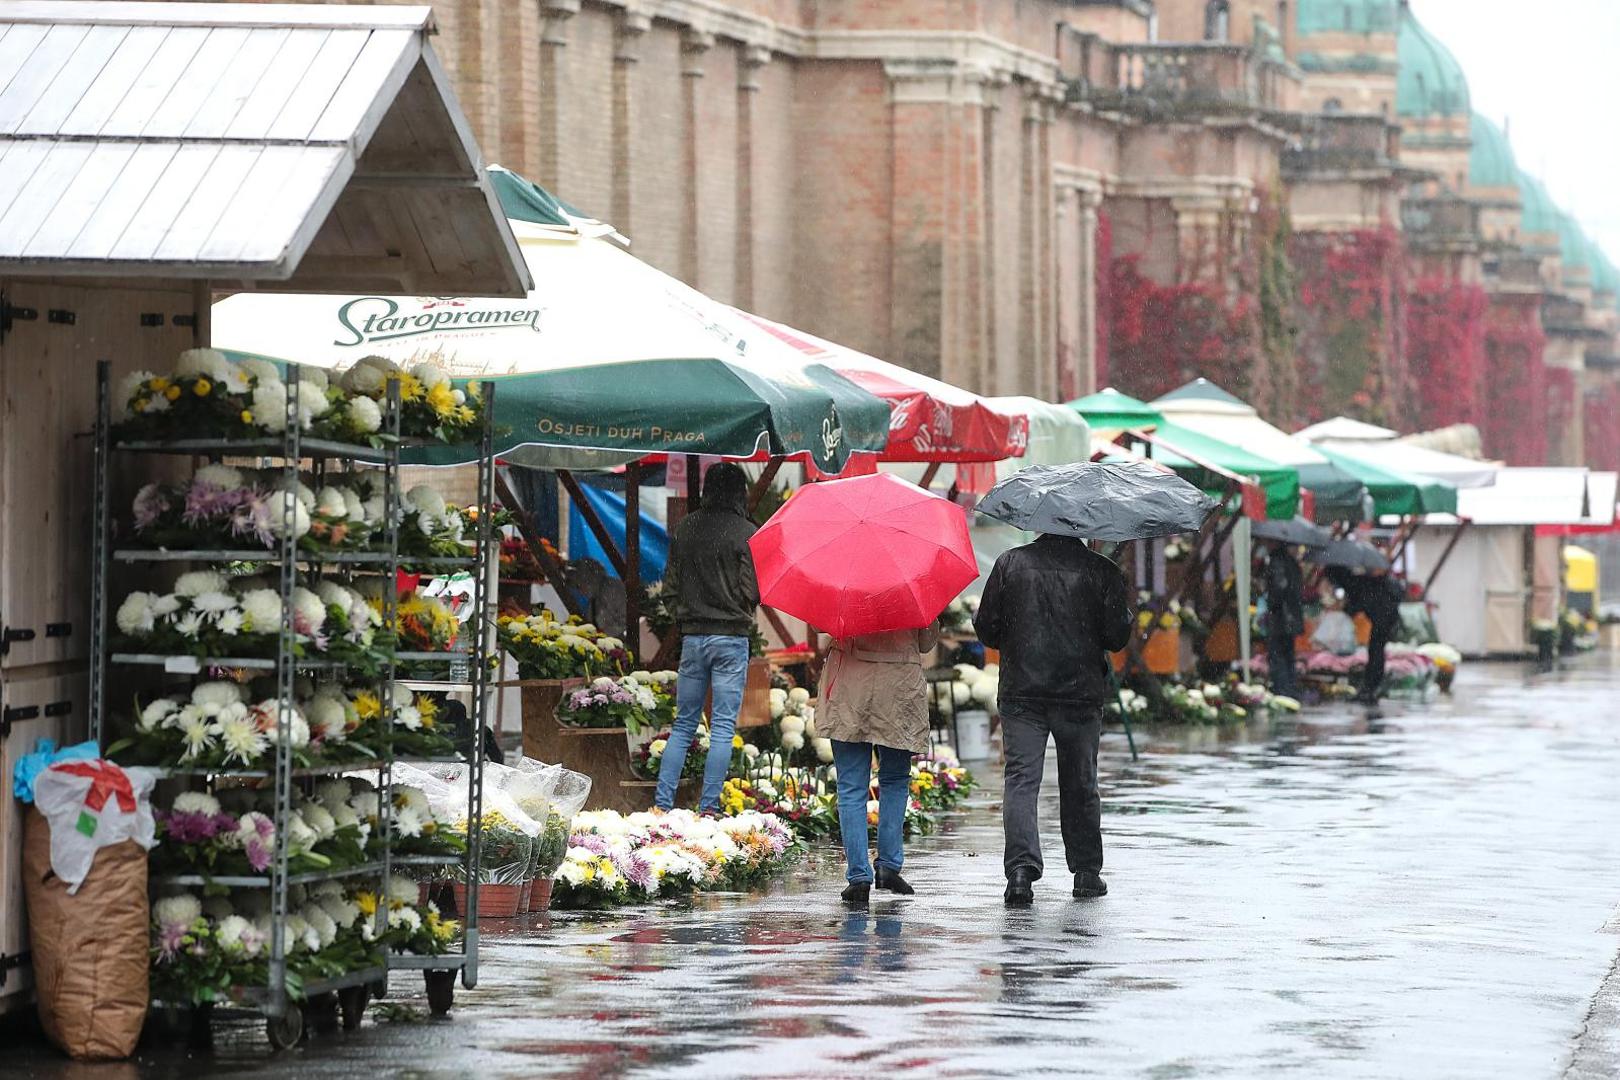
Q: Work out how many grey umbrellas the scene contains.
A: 3